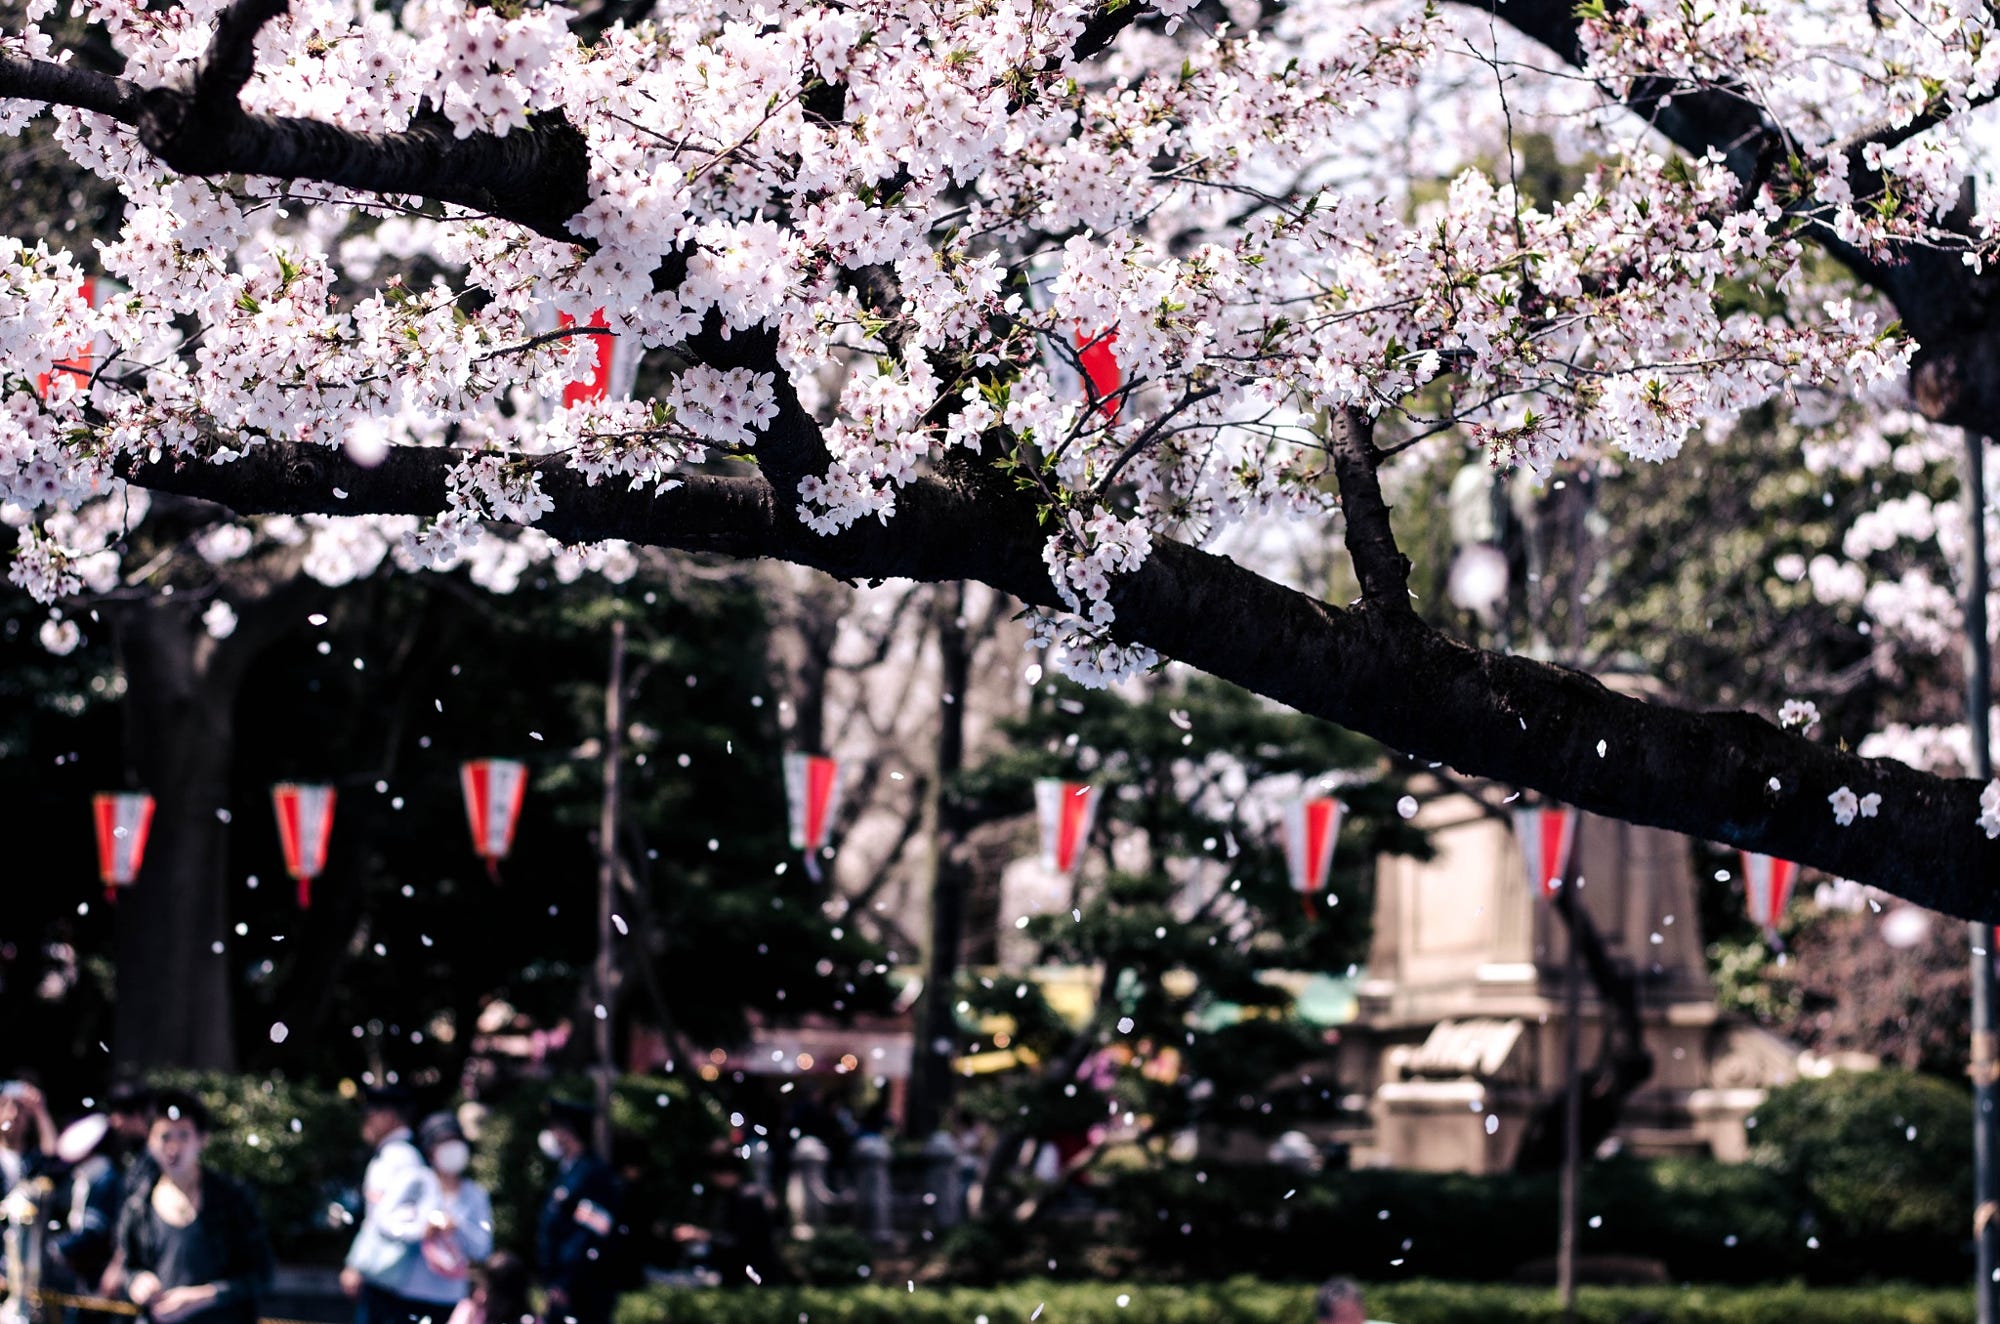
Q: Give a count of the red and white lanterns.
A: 11